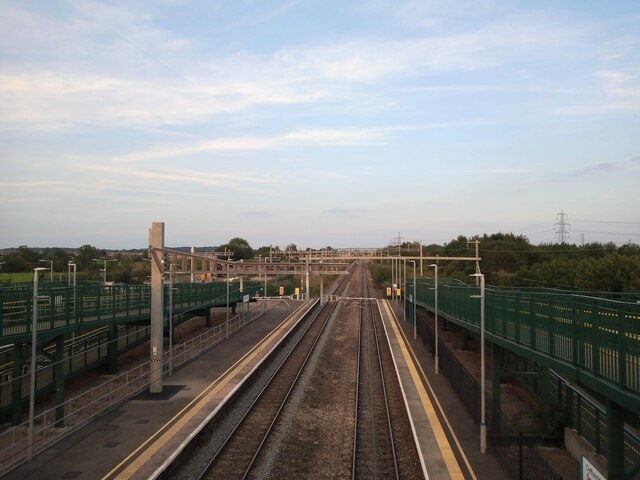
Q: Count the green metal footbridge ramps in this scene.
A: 2